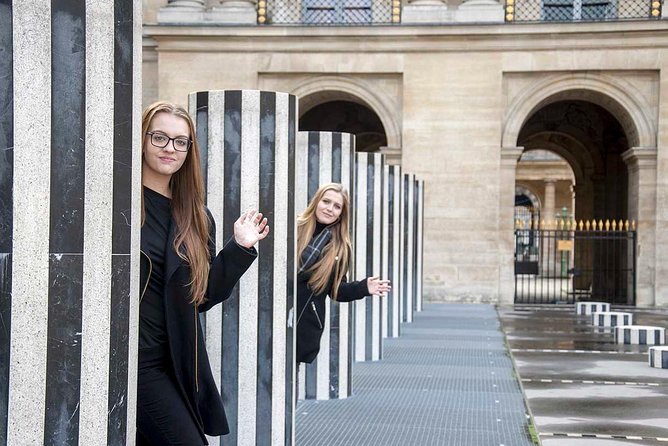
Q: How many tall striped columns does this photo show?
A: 7